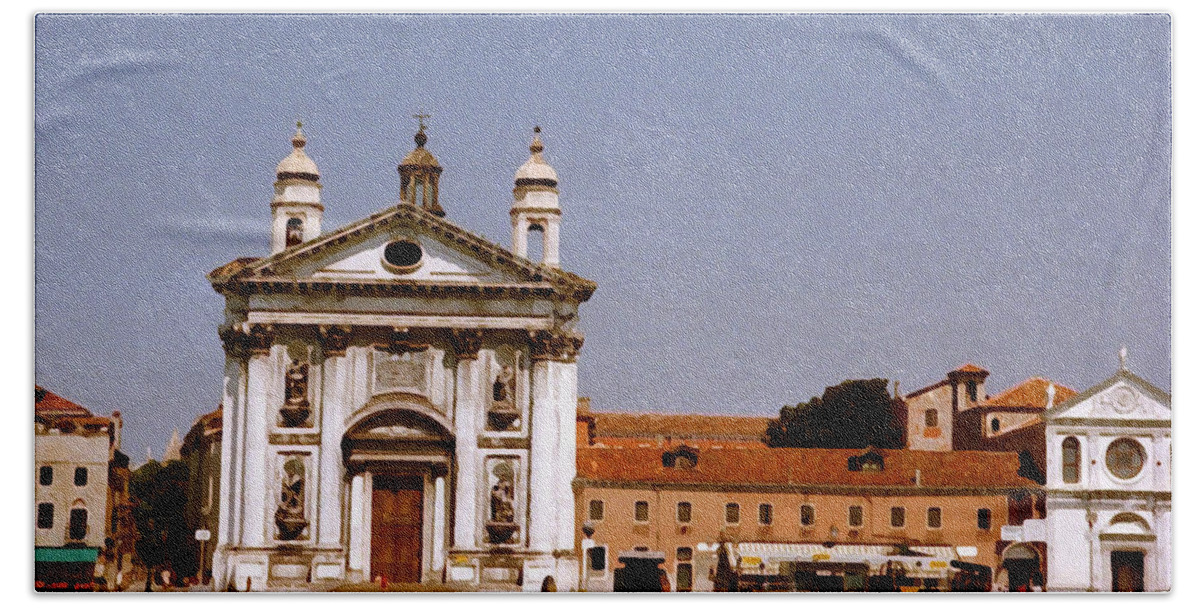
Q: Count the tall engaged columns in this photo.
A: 4